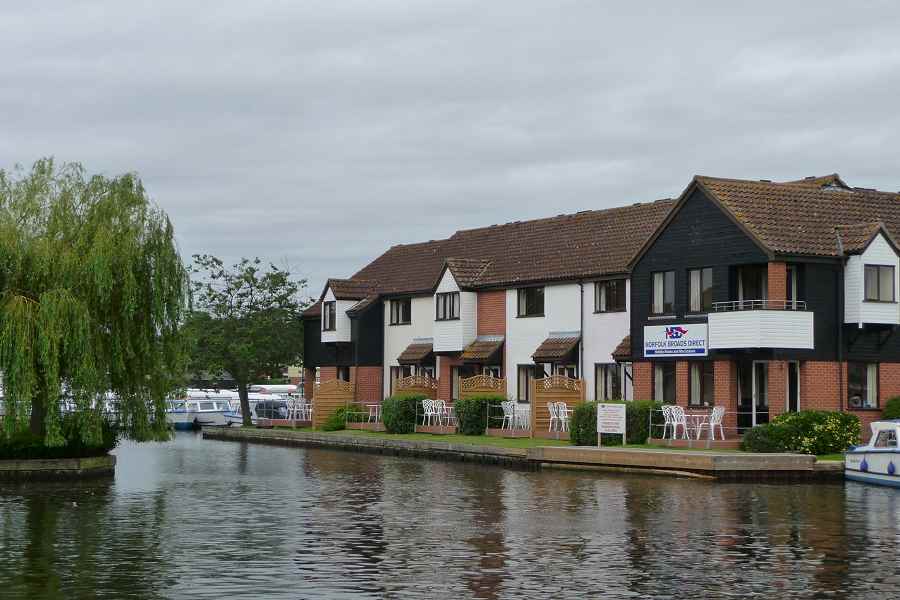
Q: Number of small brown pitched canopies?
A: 4